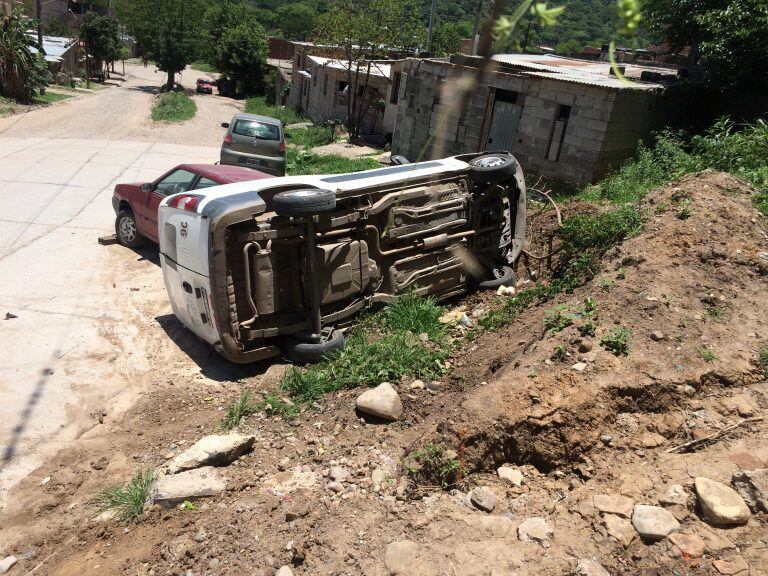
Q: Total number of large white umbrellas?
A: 0